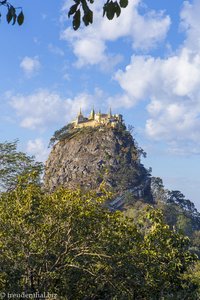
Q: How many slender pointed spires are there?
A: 4